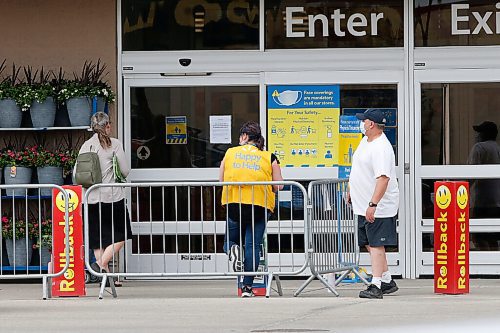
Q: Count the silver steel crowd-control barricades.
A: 3